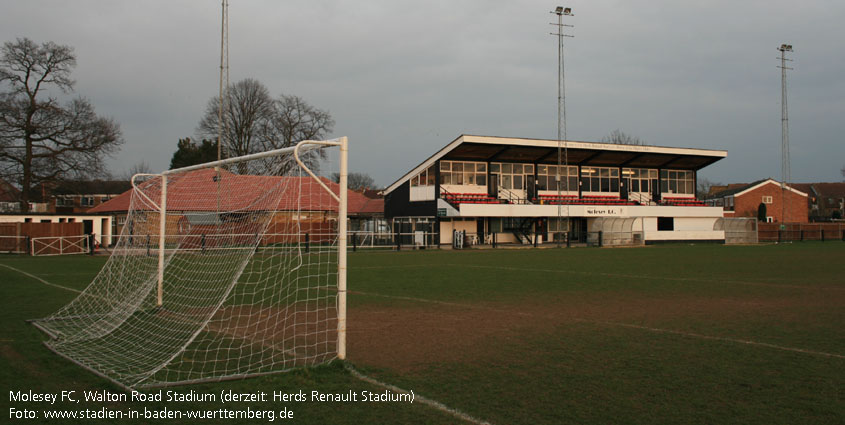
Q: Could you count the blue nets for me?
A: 0